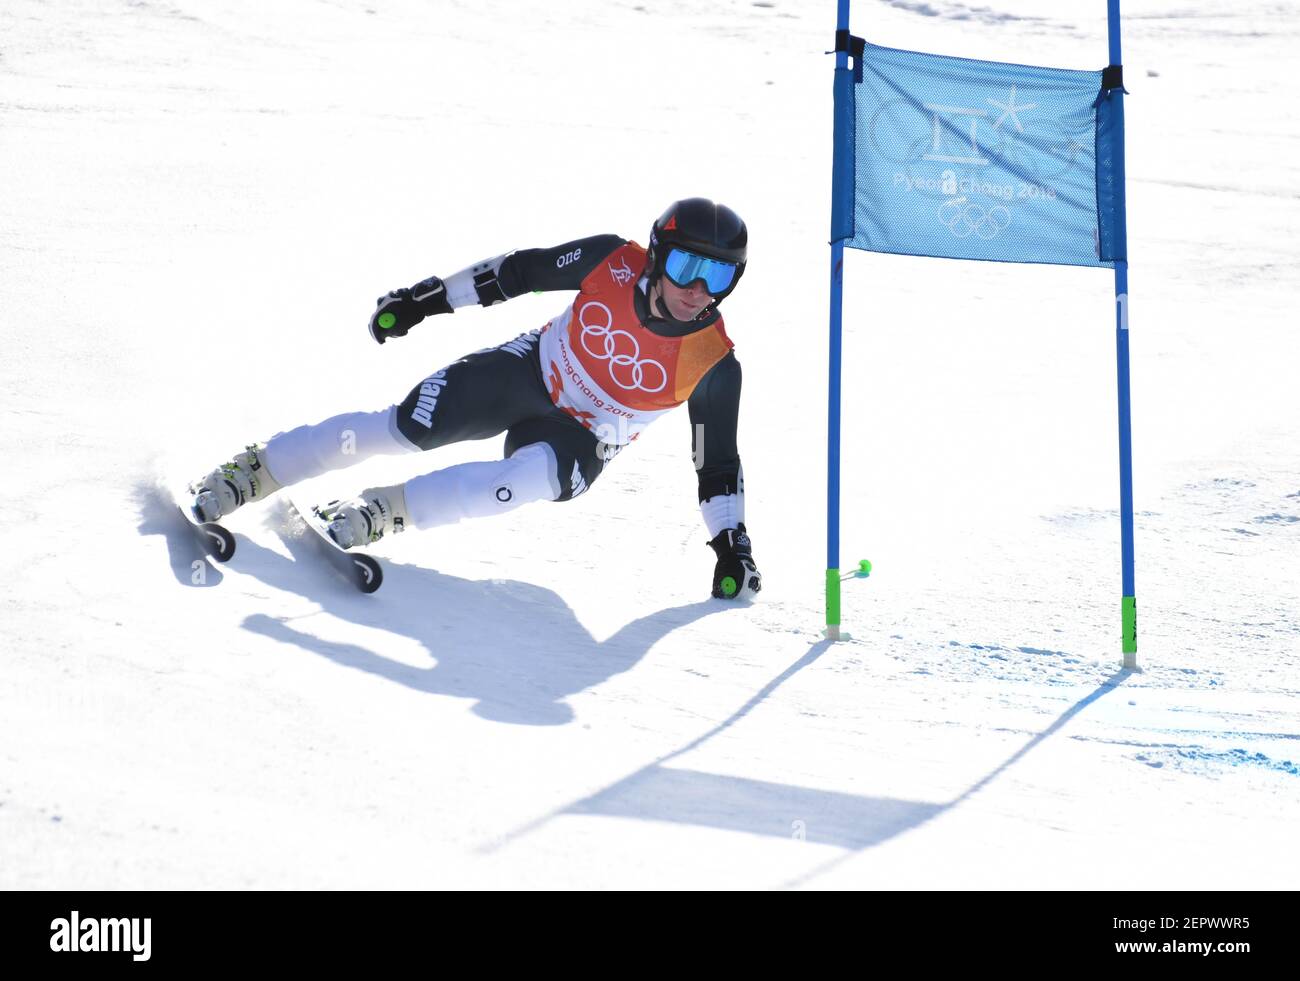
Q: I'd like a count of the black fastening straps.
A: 2